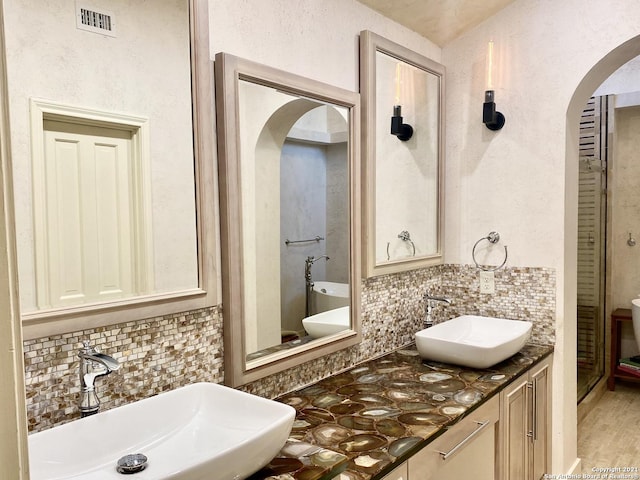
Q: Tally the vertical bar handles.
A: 2